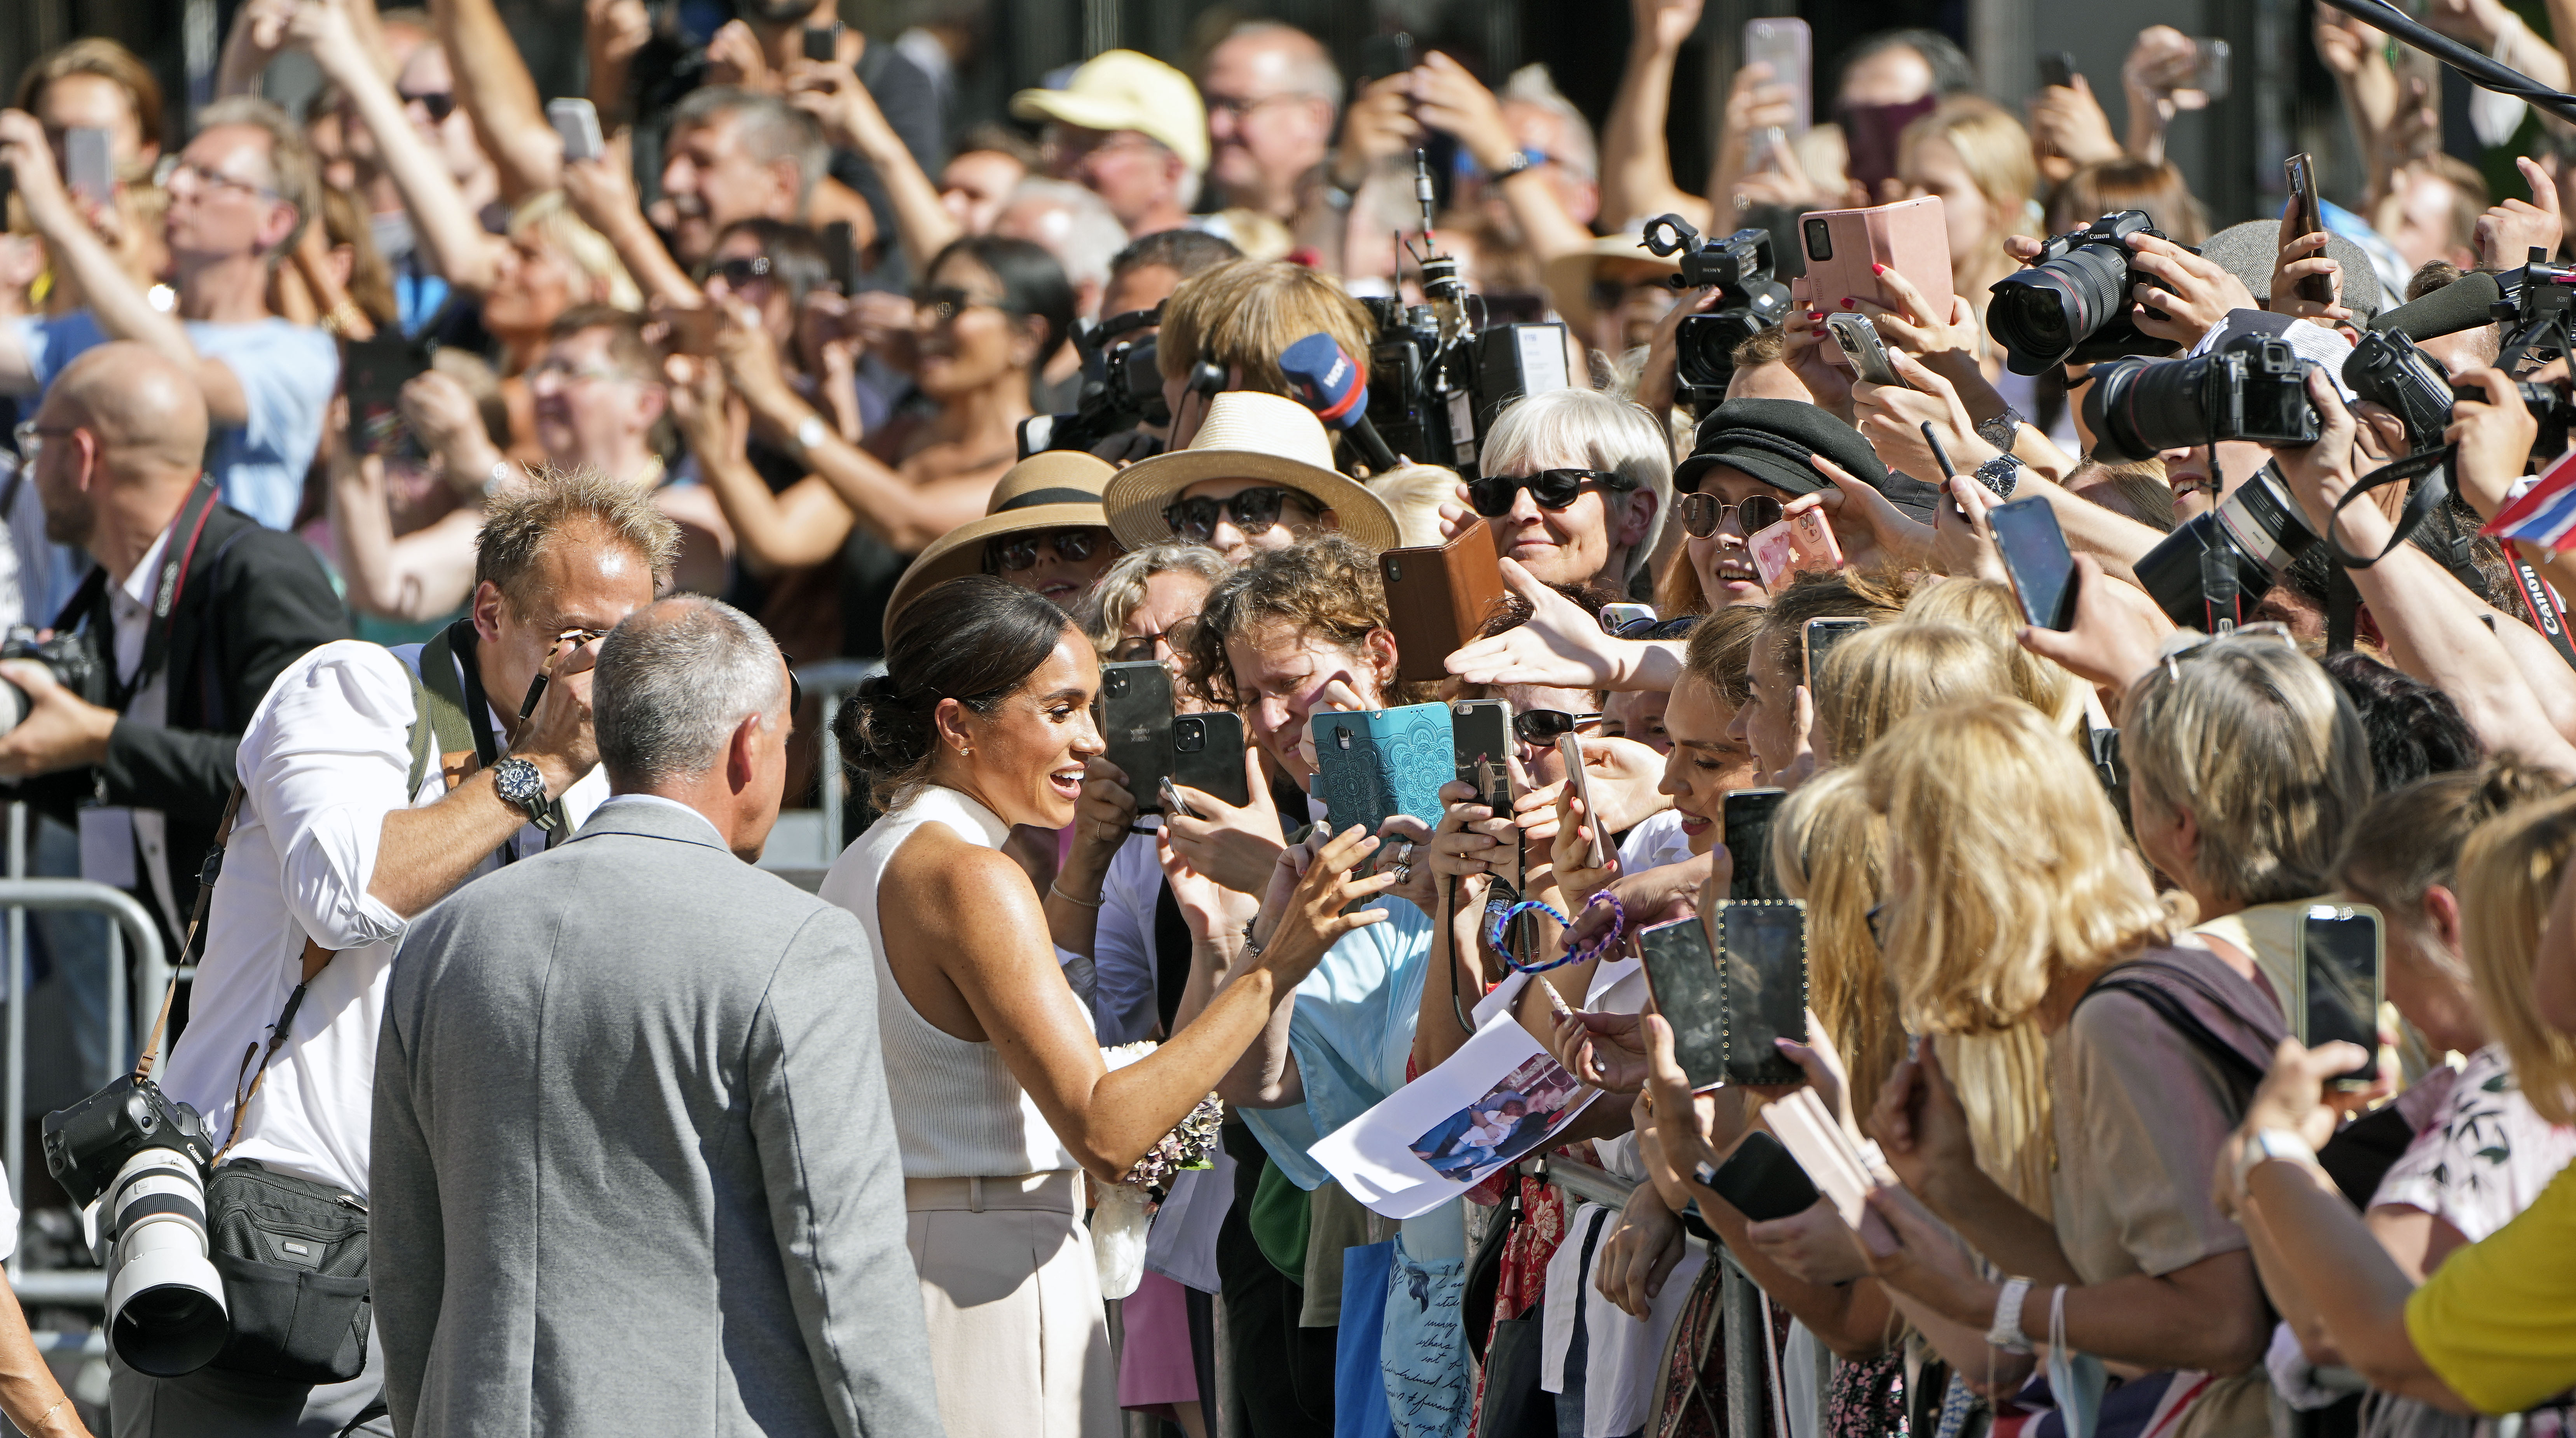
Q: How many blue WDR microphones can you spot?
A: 1